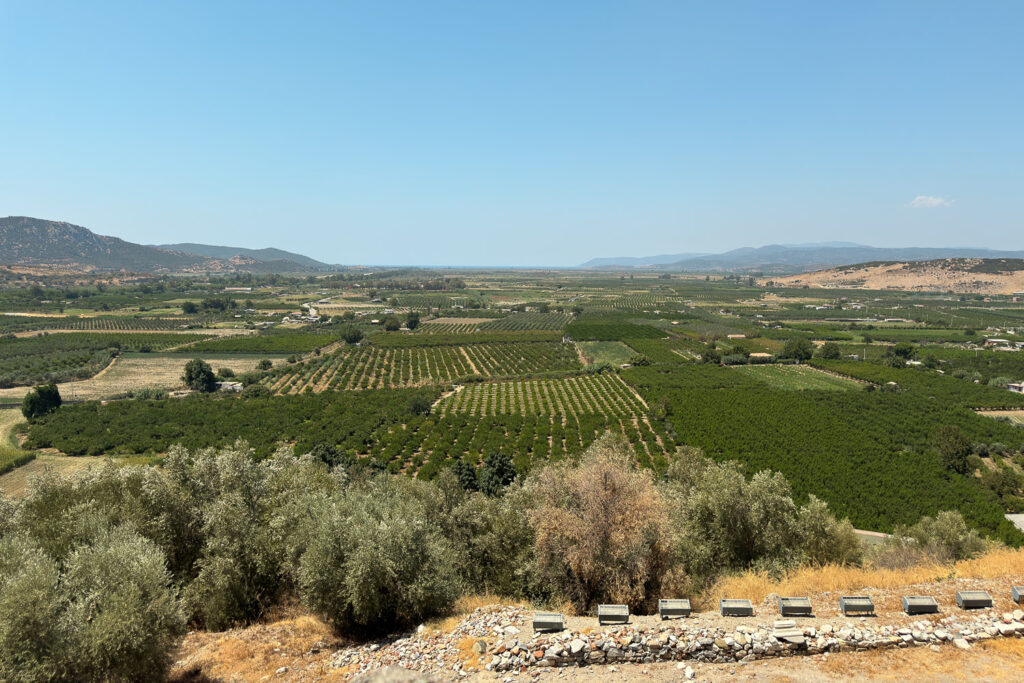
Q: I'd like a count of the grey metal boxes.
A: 9